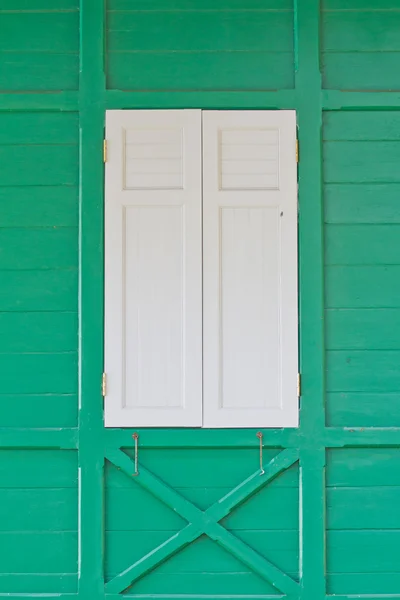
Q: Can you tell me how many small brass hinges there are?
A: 4